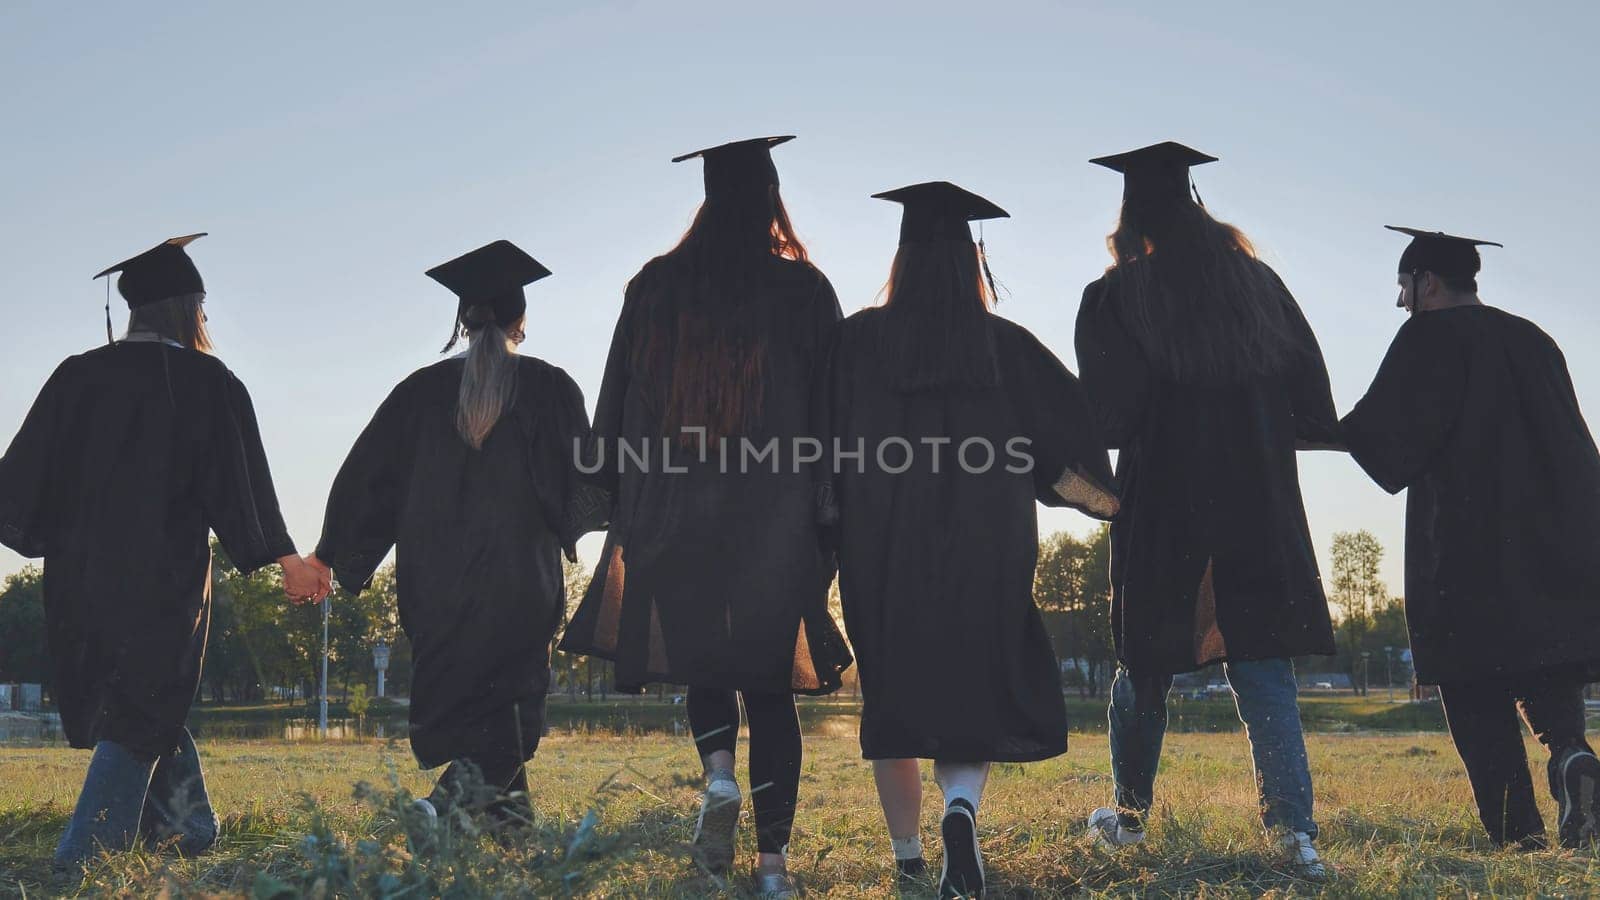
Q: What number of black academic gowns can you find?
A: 6